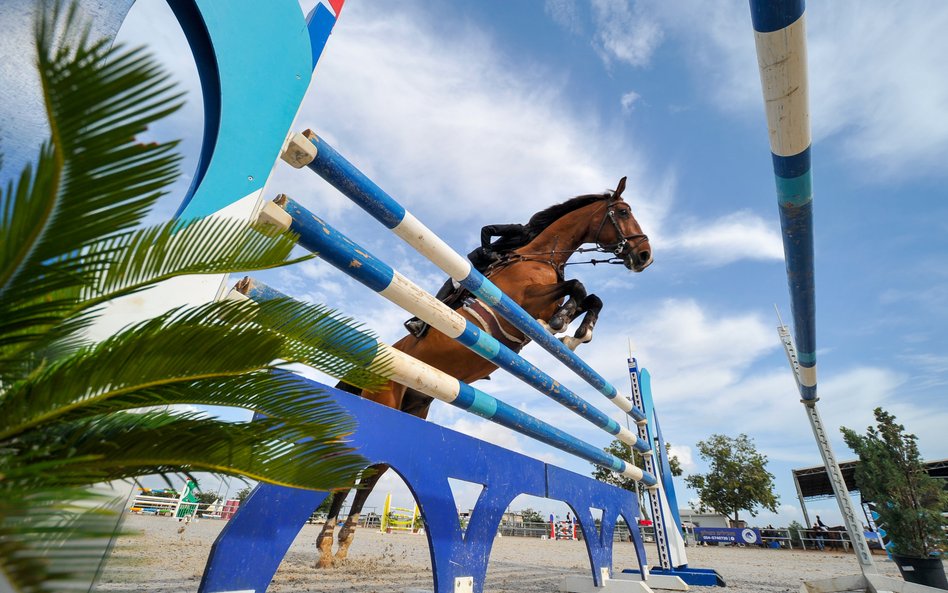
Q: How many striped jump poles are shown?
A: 4